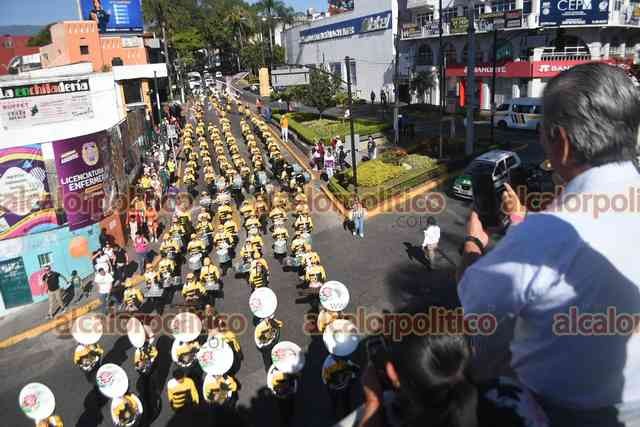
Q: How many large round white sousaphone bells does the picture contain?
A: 10